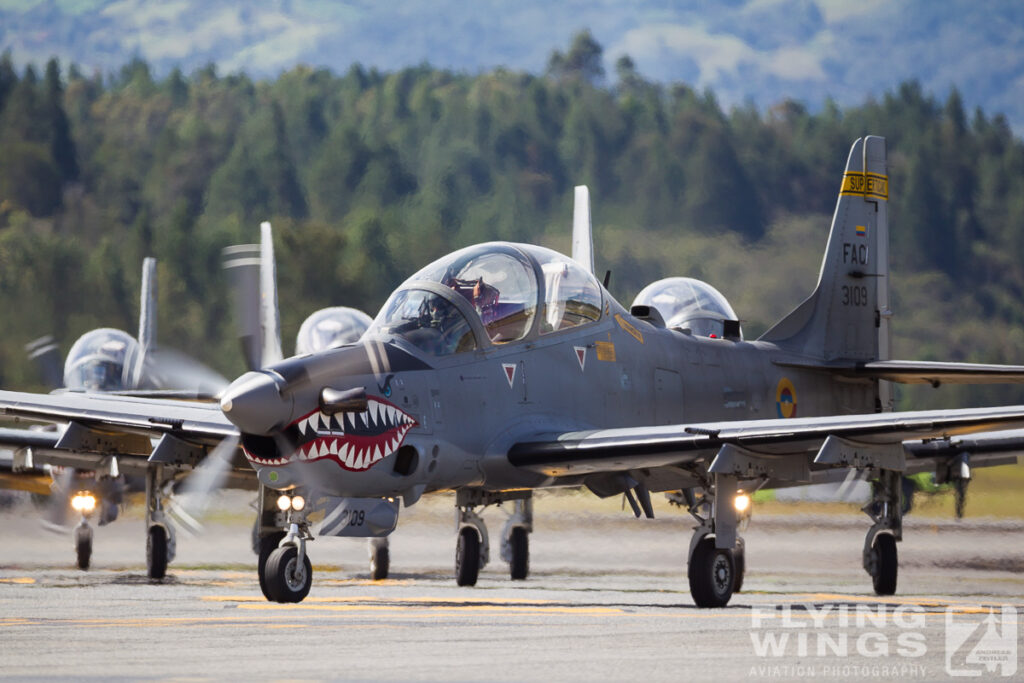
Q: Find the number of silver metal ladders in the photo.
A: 0